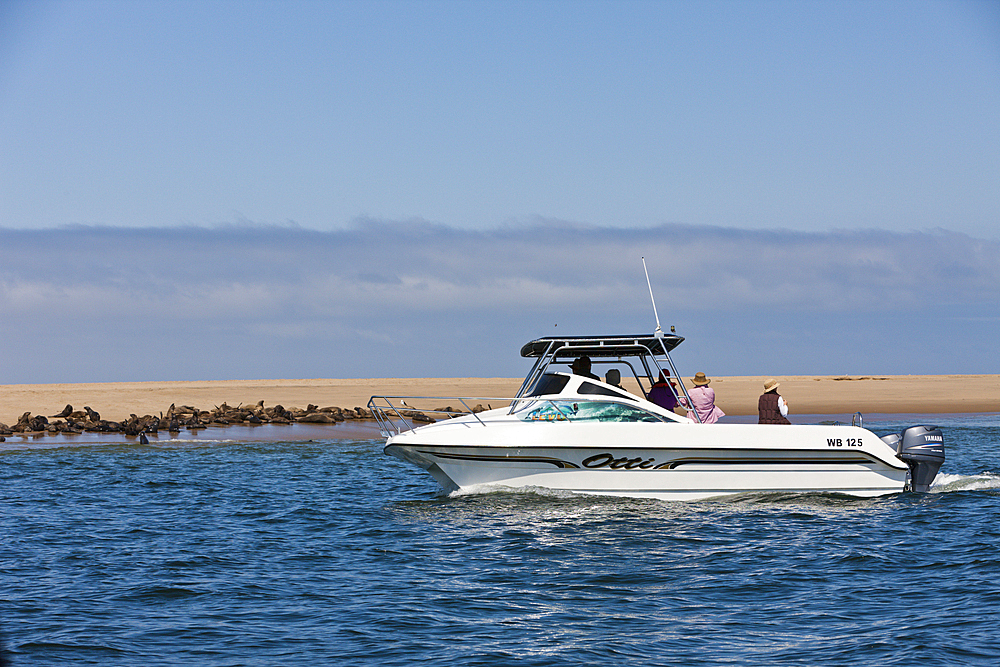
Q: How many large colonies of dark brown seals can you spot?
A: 1